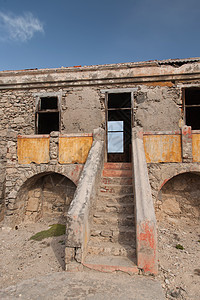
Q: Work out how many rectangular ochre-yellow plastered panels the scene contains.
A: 4